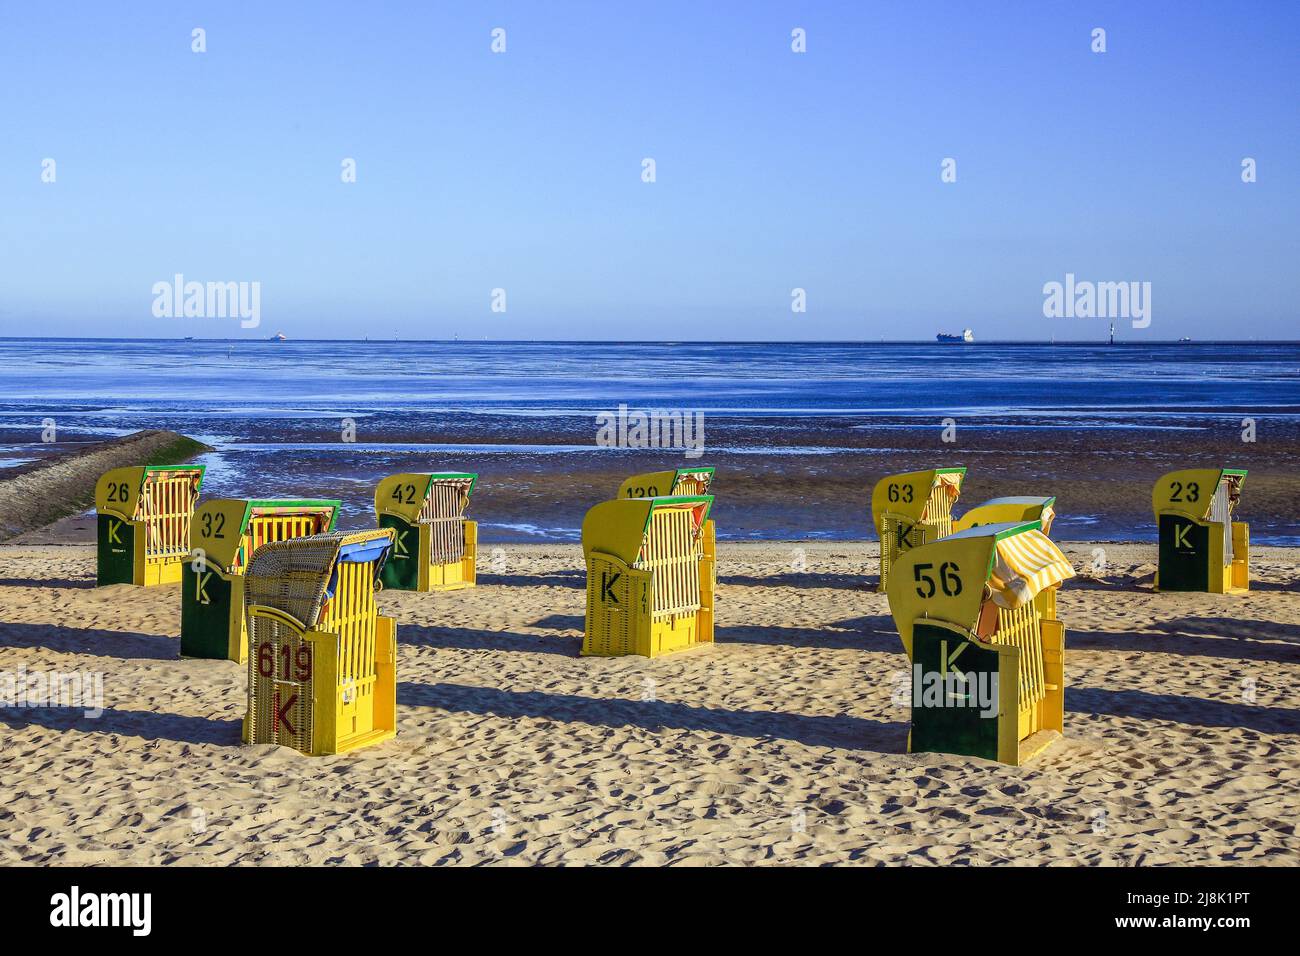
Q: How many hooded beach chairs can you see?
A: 10